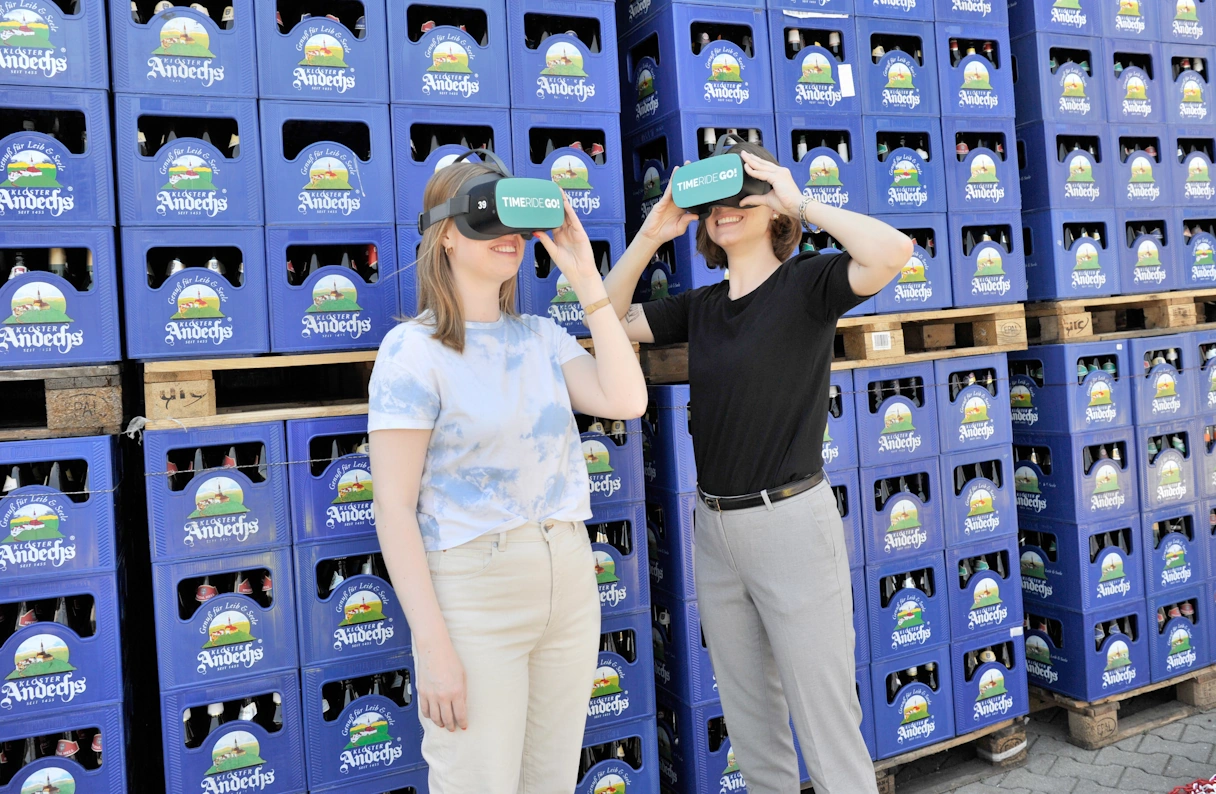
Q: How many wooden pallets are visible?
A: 6